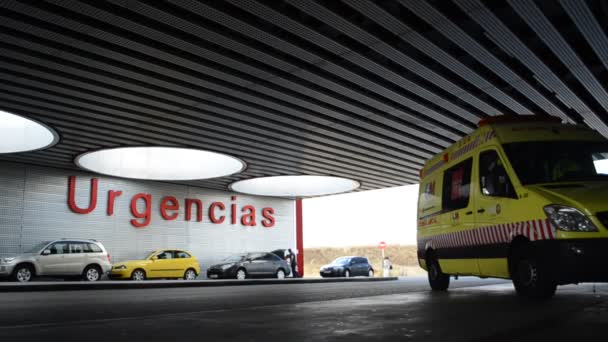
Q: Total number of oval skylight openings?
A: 3